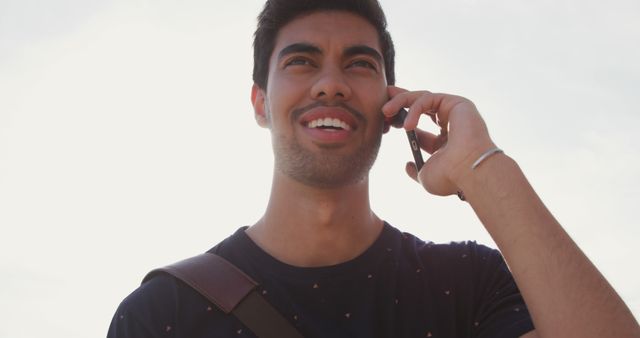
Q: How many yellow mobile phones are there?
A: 0